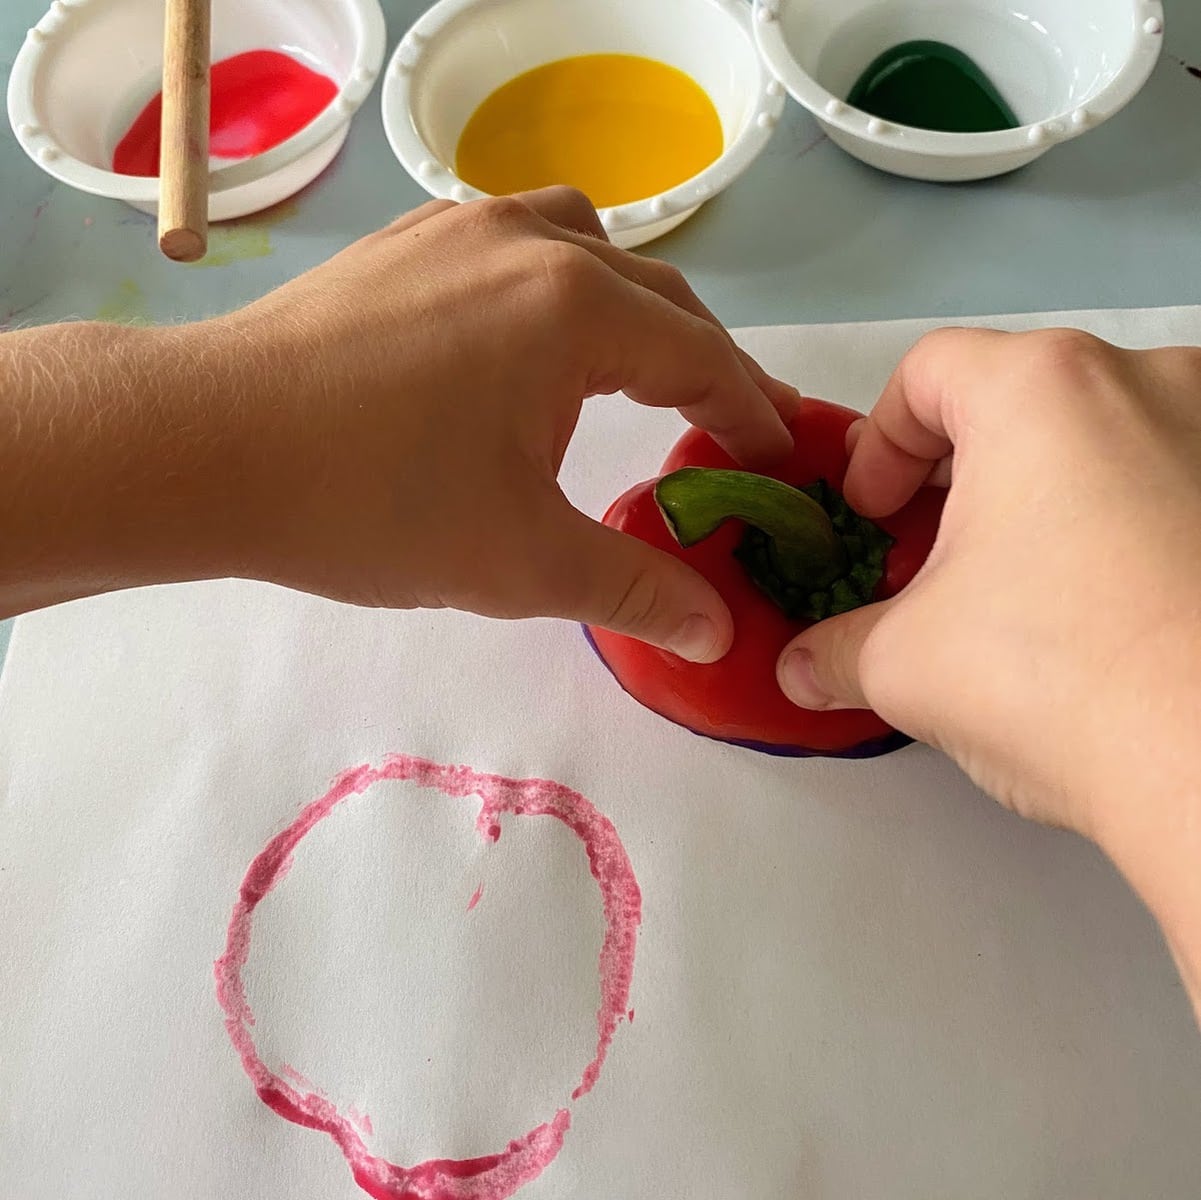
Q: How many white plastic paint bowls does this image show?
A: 3